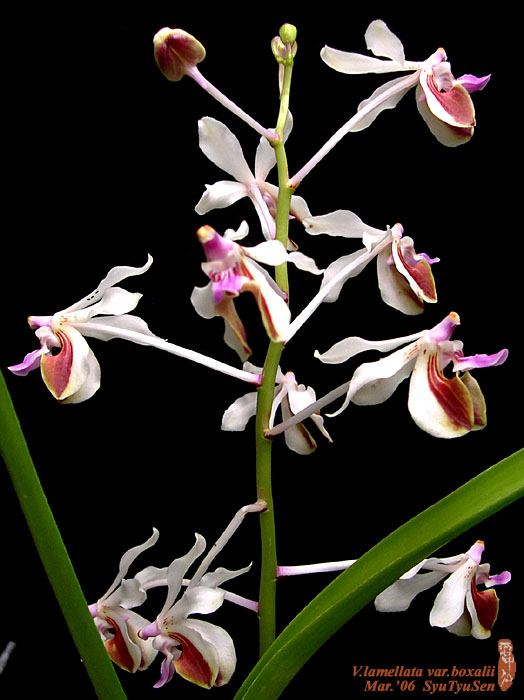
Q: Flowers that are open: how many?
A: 10